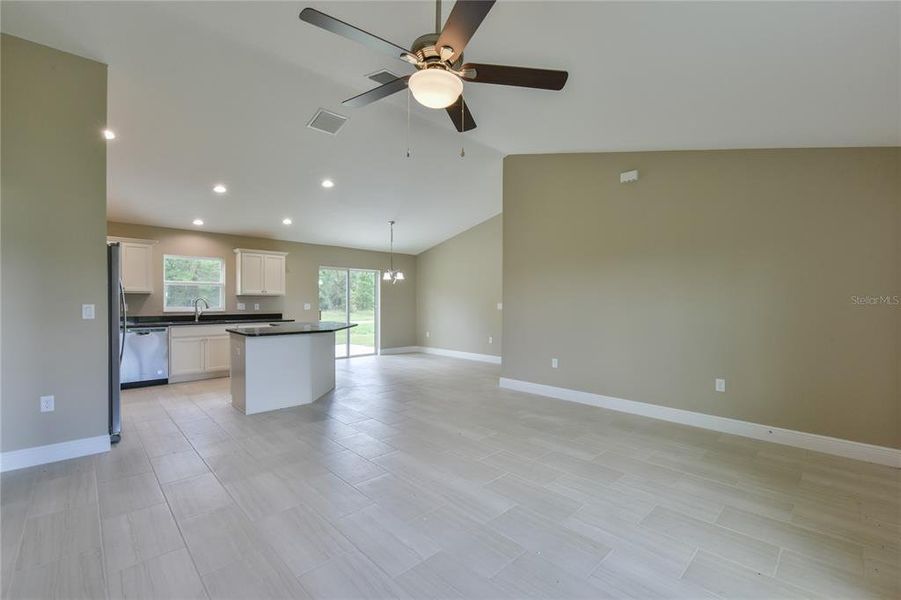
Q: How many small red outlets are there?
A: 0